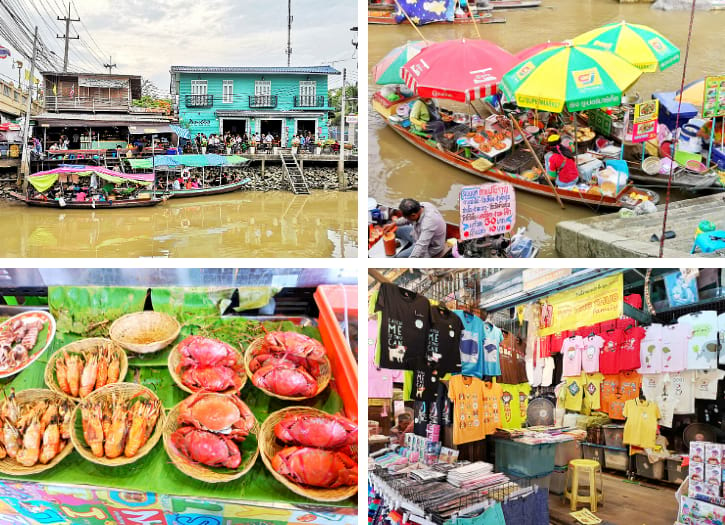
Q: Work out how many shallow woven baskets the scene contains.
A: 8